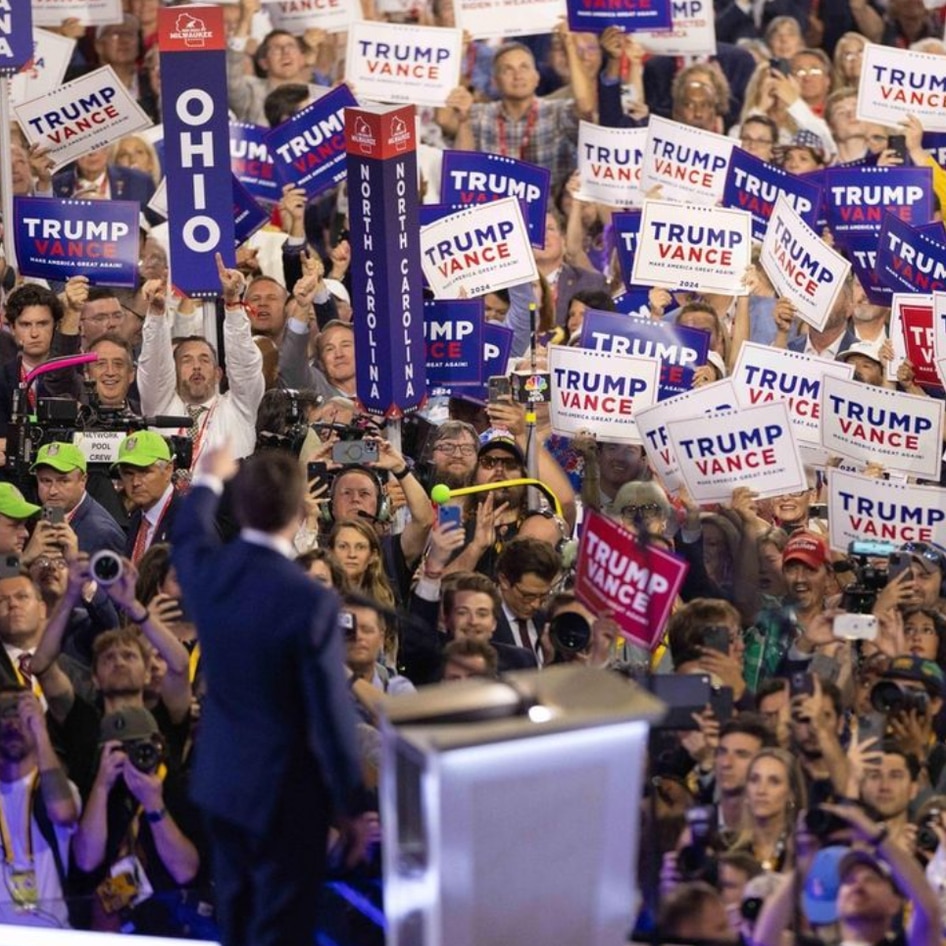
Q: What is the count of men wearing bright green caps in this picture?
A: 3